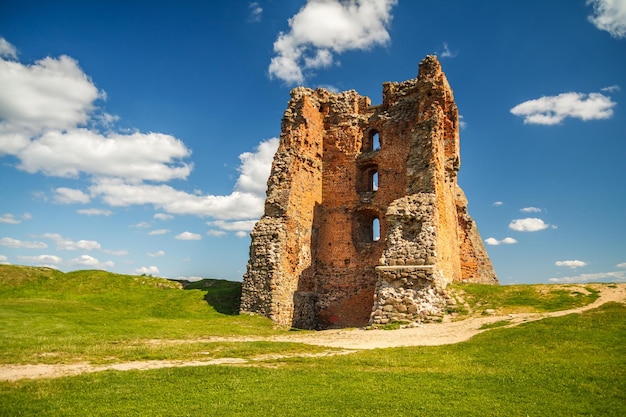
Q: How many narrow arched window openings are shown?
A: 3